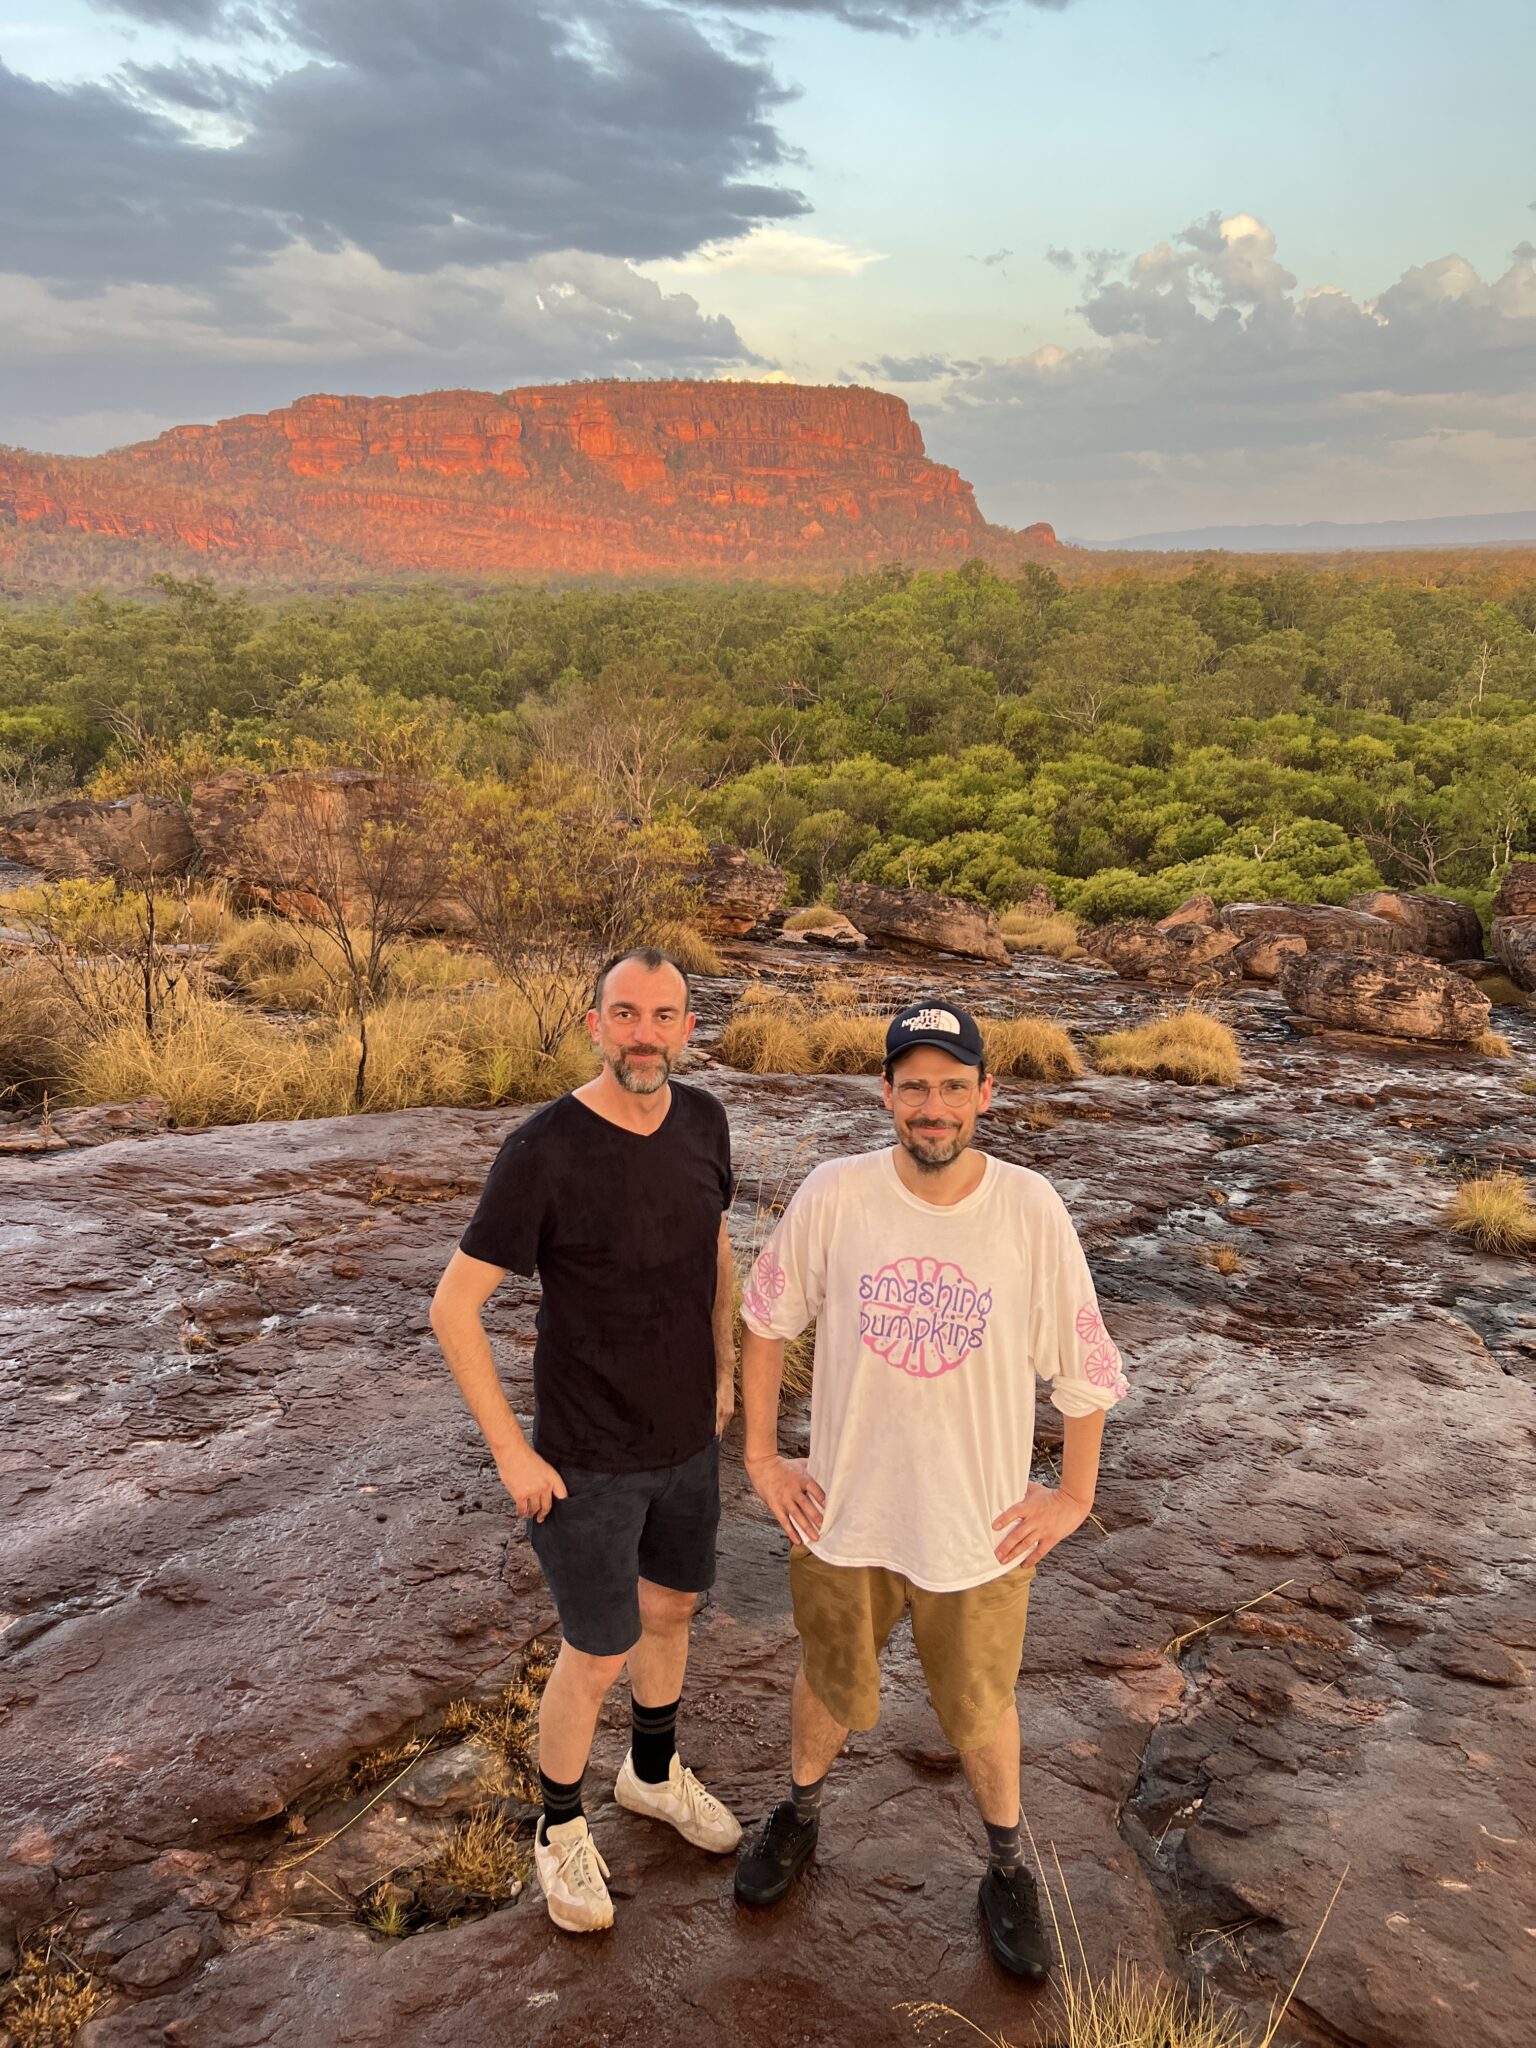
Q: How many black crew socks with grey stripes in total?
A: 2